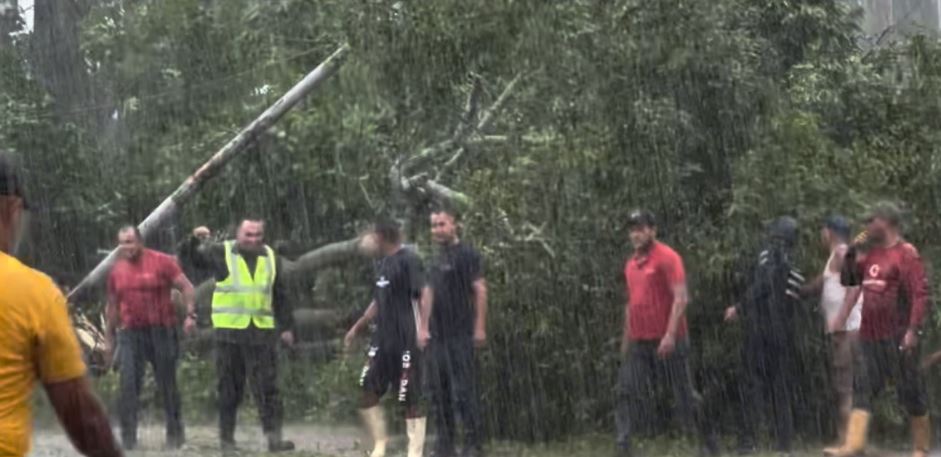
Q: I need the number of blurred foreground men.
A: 1